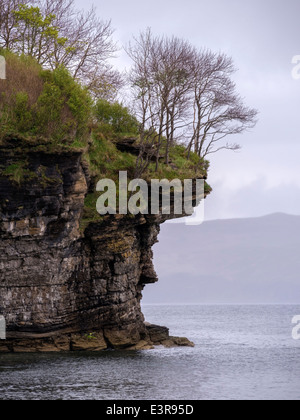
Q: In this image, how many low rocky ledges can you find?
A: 1